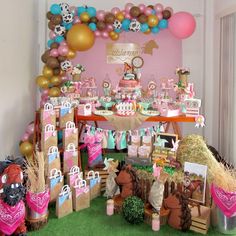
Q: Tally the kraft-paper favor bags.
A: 11